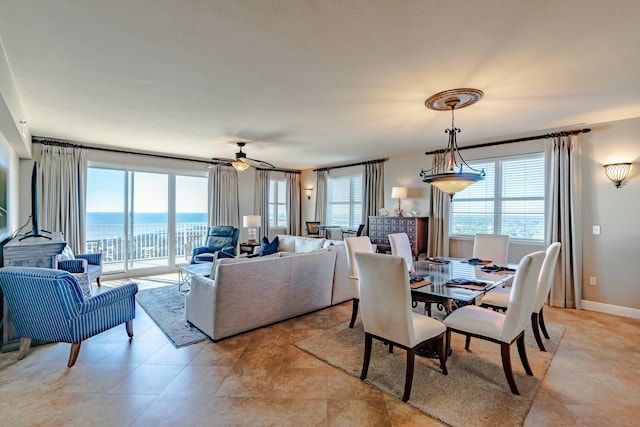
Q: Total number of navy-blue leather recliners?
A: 1